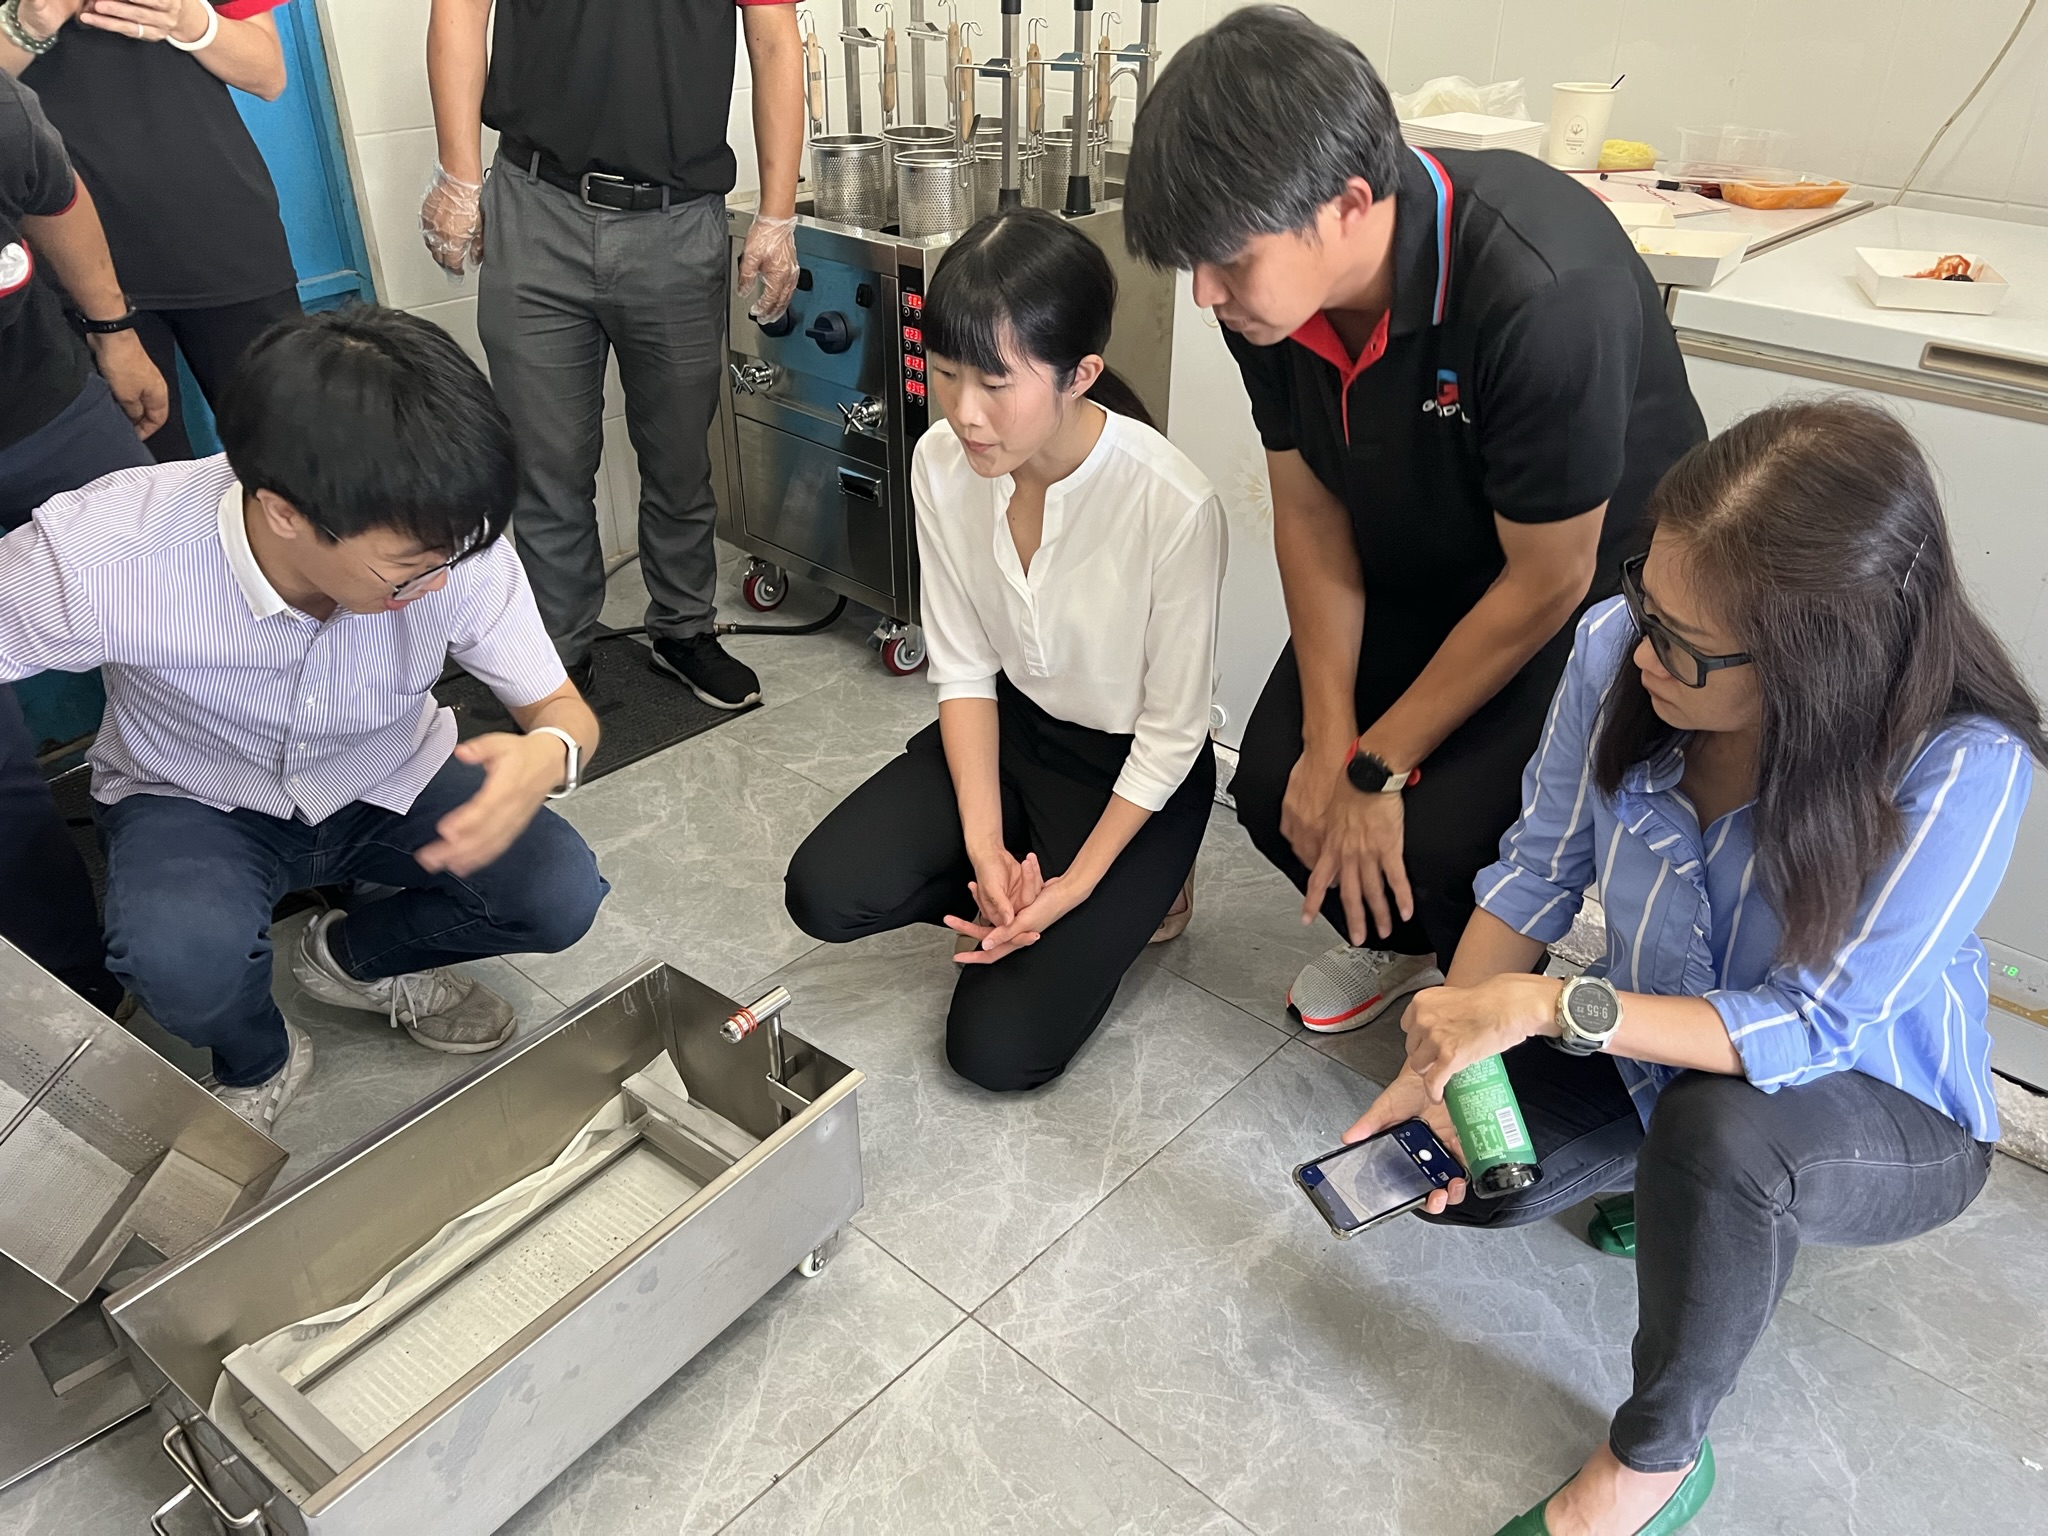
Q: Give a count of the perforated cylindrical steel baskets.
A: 6